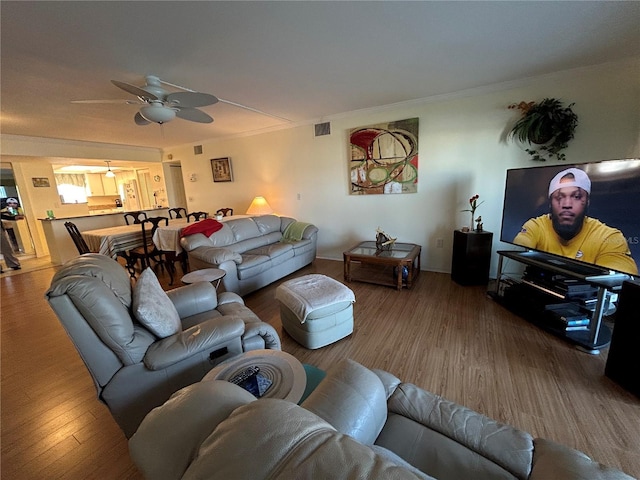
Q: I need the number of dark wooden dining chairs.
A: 6